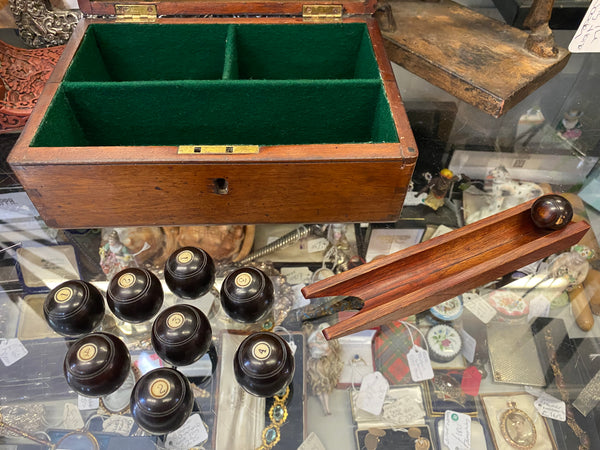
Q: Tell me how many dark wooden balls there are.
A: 9